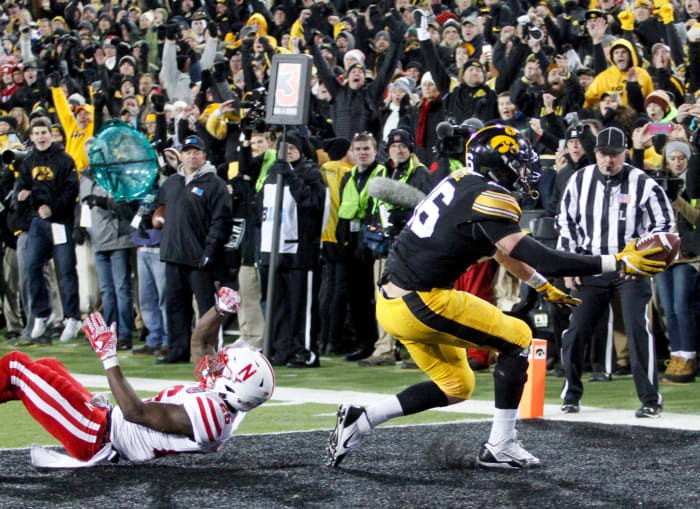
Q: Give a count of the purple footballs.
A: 0